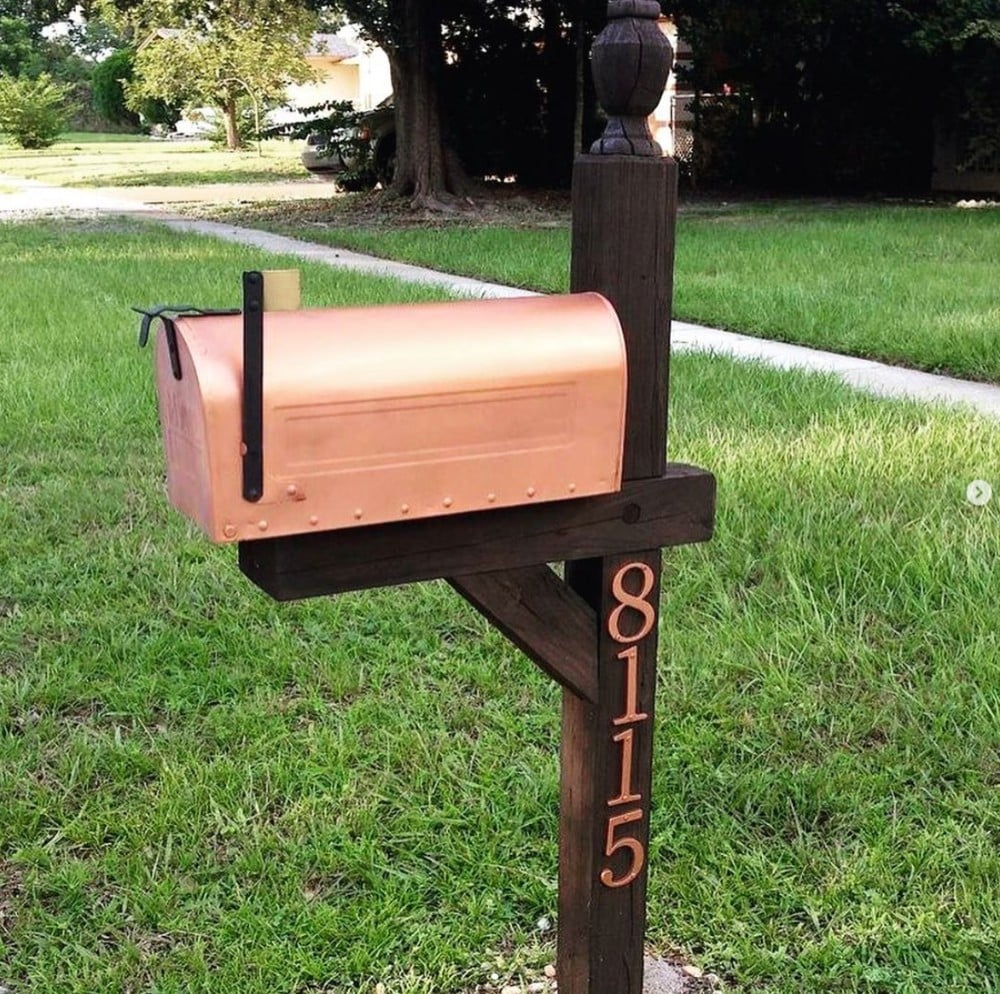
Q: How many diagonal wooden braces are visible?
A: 1